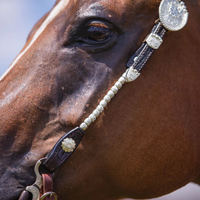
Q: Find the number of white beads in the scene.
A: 12